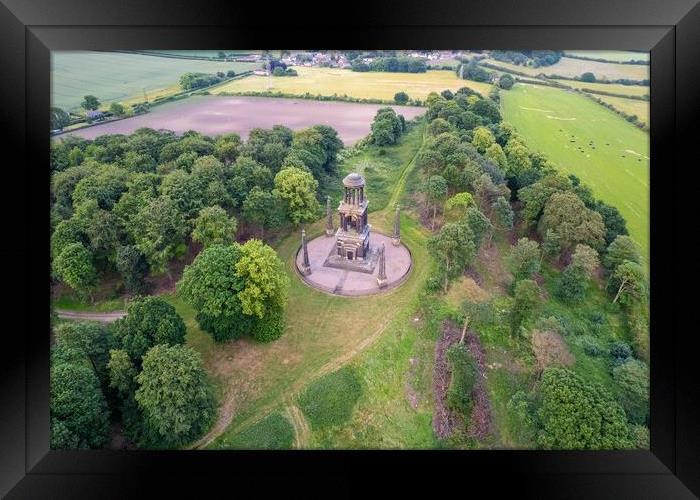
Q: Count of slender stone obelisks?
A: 4